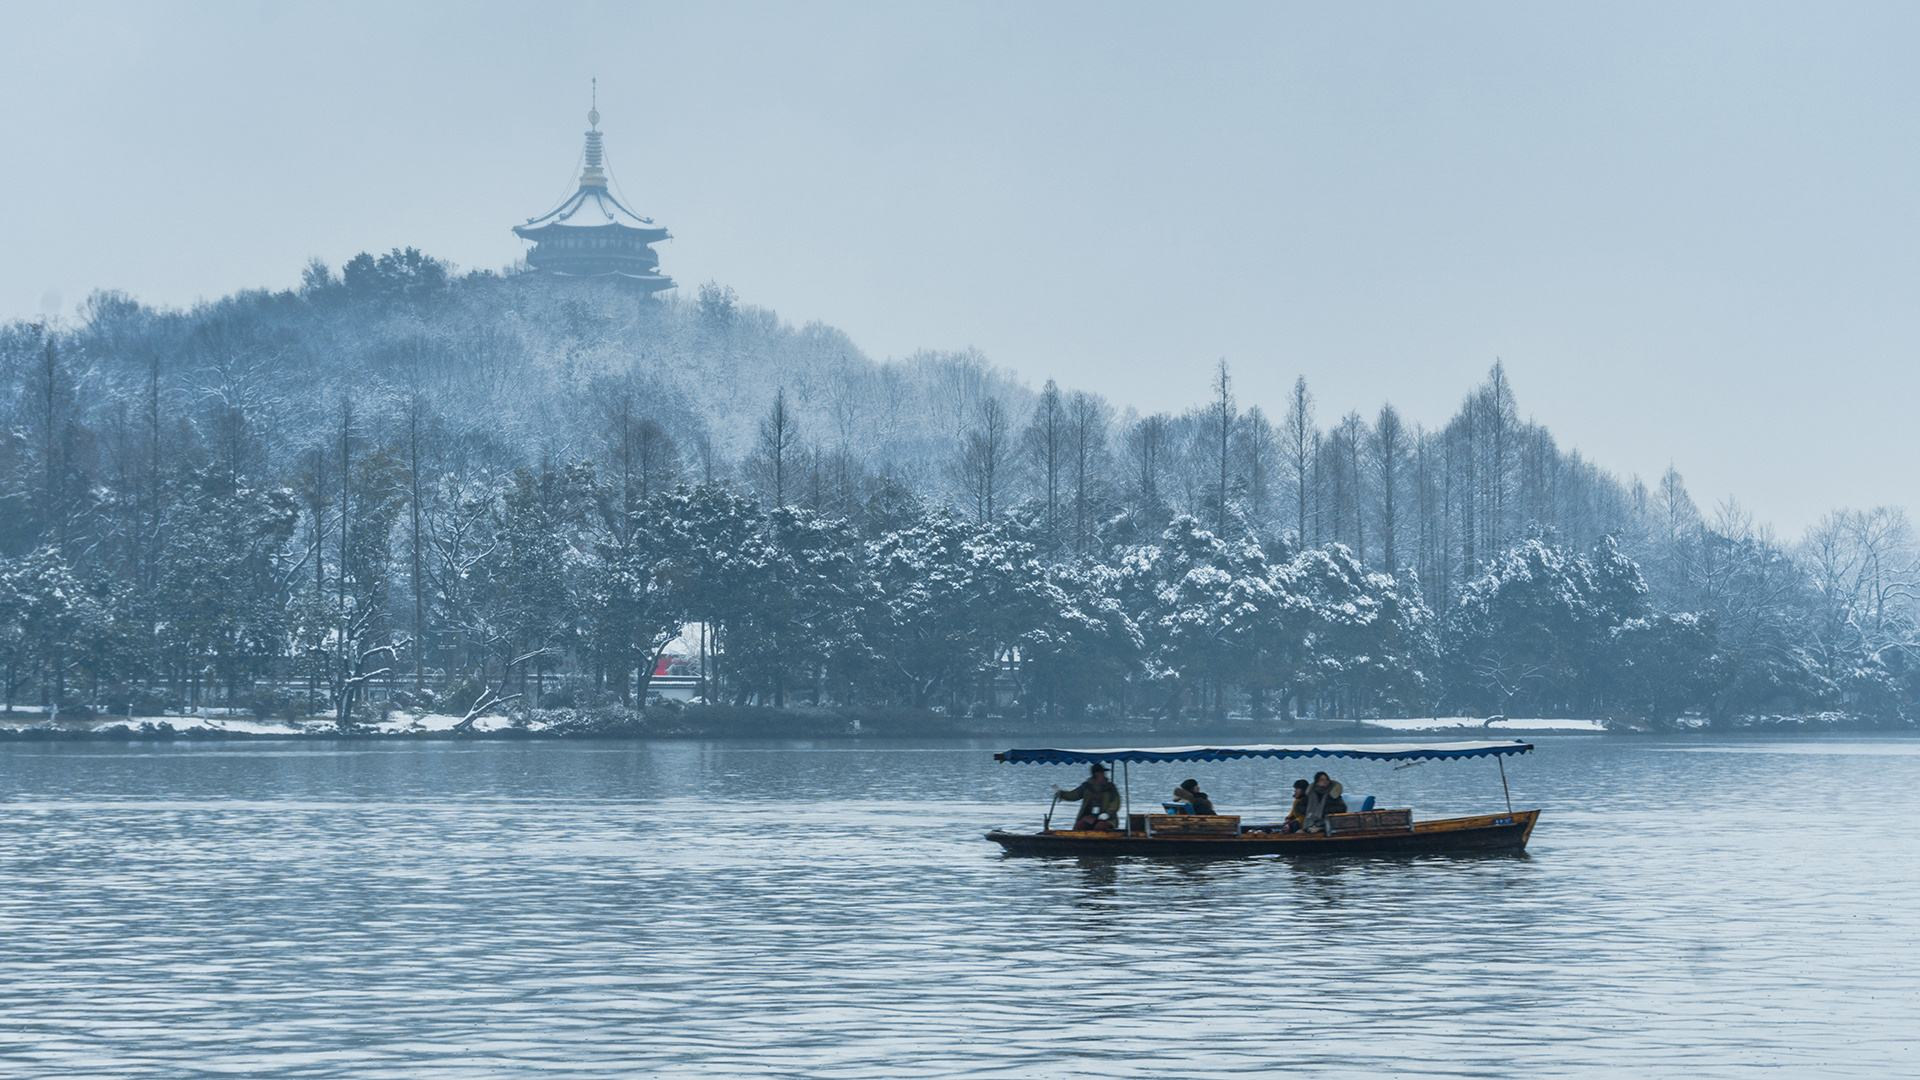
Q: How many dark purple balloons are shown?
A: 0